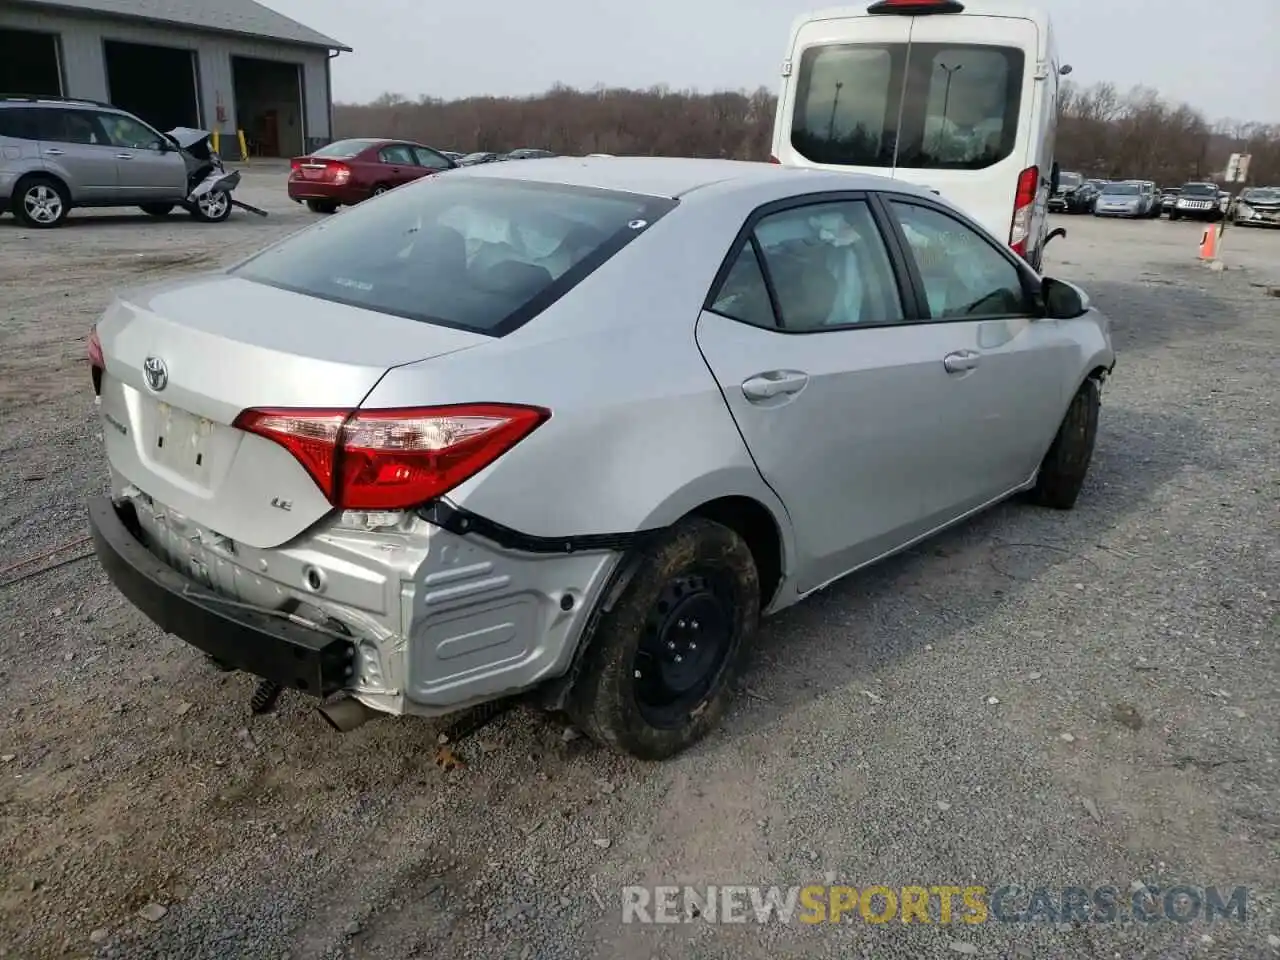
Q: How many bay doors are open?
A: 3